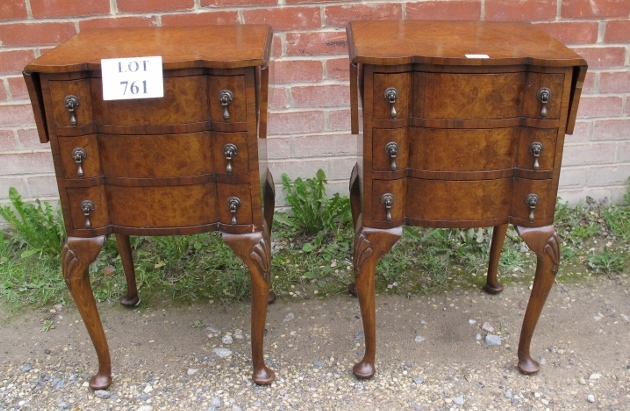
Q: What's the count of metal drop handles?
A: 12